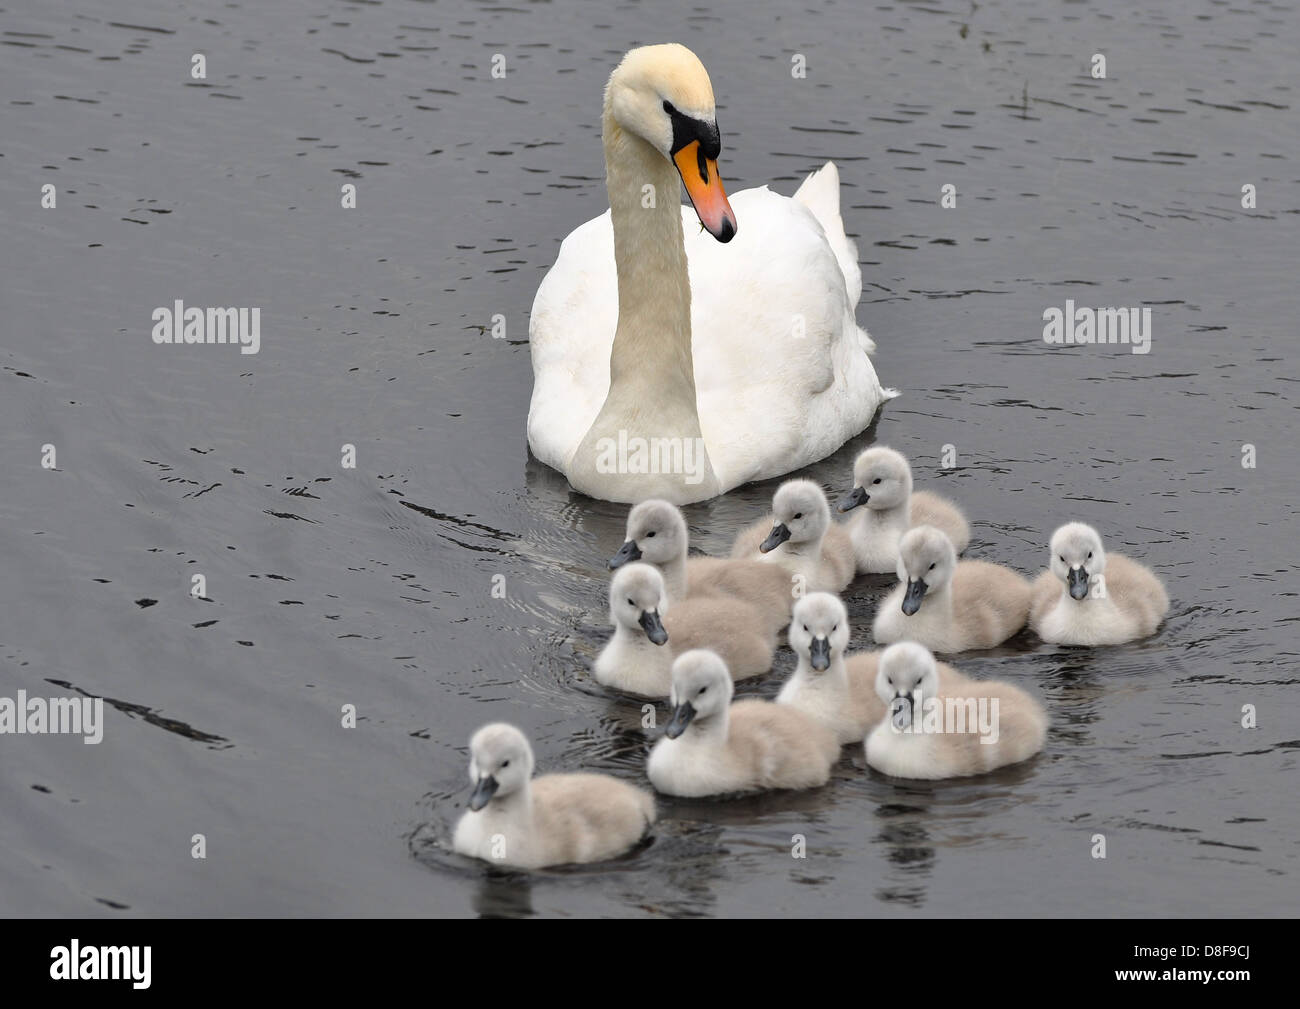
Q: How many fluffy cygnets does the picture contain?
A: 10